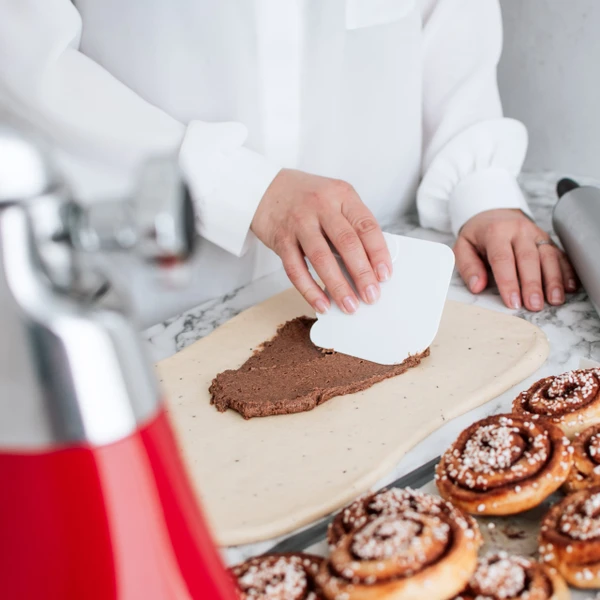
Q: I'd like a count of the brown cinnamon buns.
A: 8